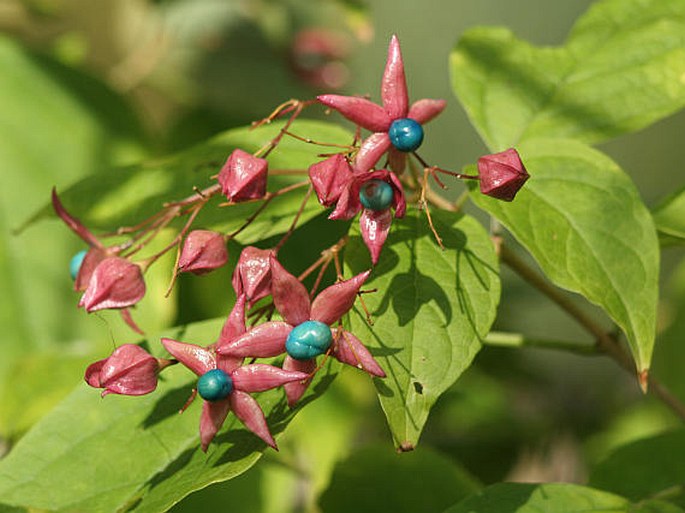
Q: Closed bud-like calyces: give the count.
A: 7